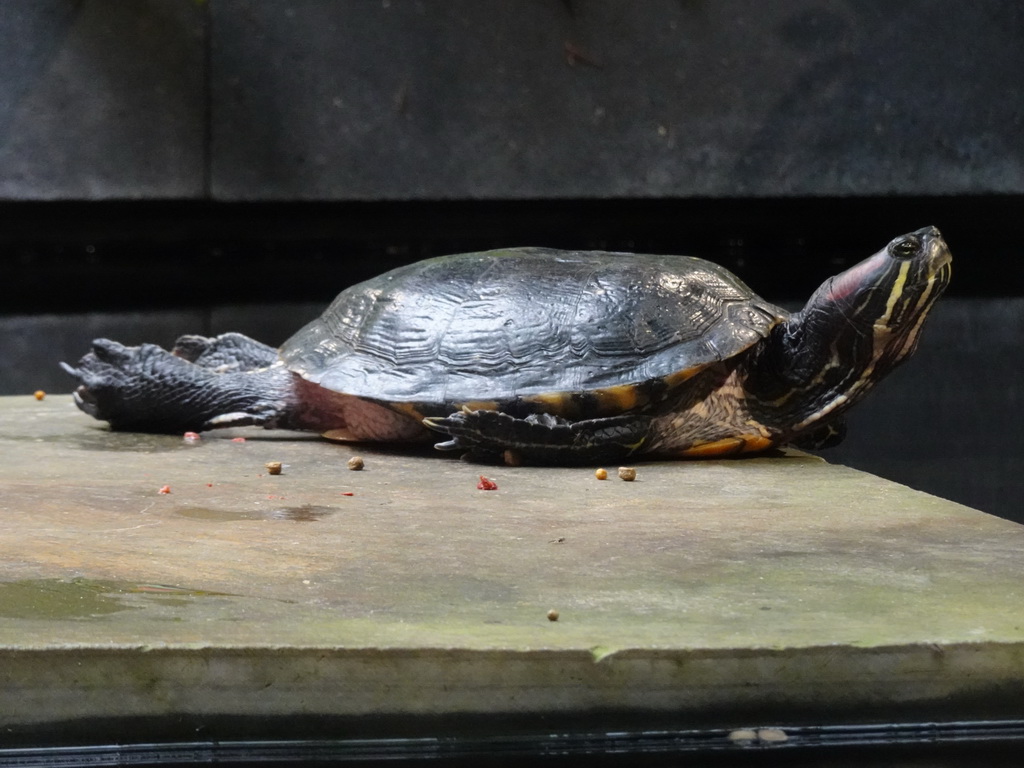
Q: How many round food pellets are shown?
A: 6